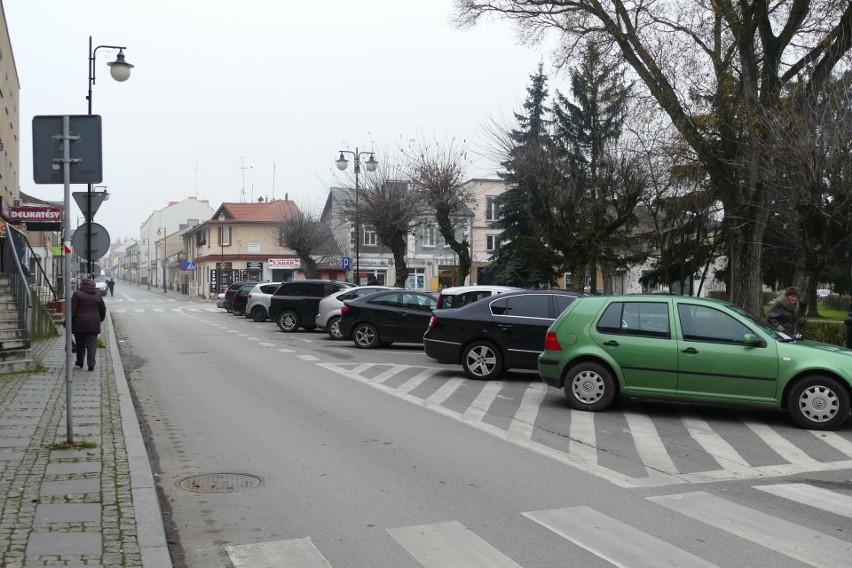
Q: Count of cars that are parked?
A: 10